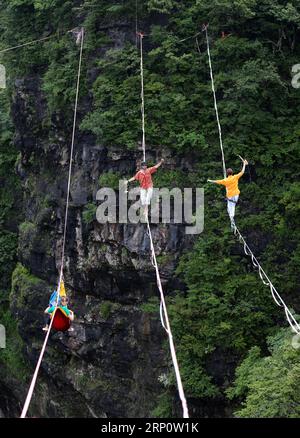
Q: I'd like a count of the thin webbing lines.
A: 3